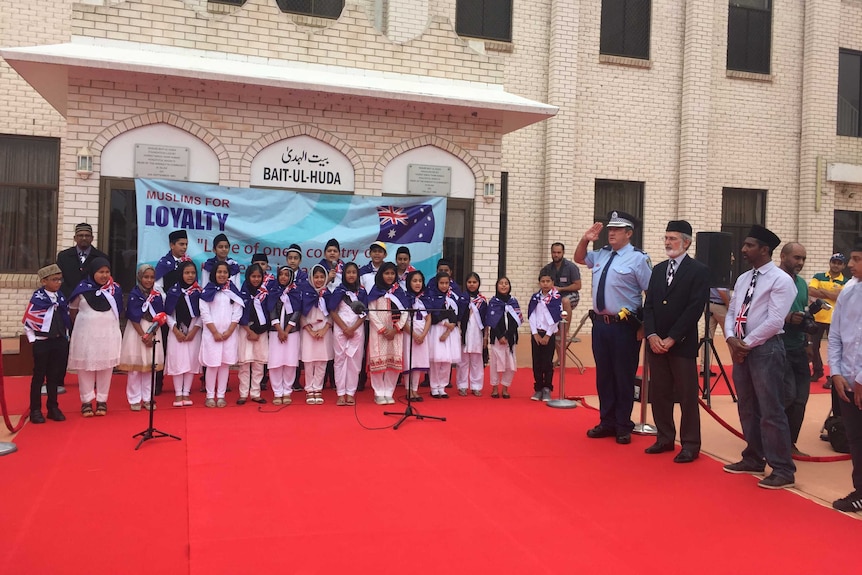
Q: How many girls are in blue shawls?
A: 13